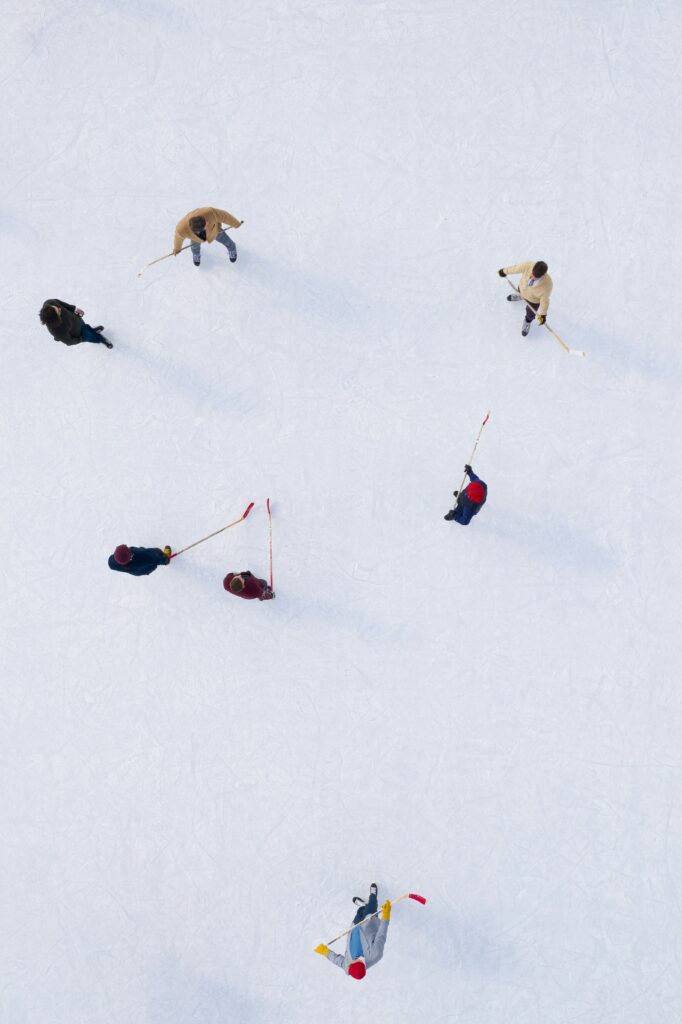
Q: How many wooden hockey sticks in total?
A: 6